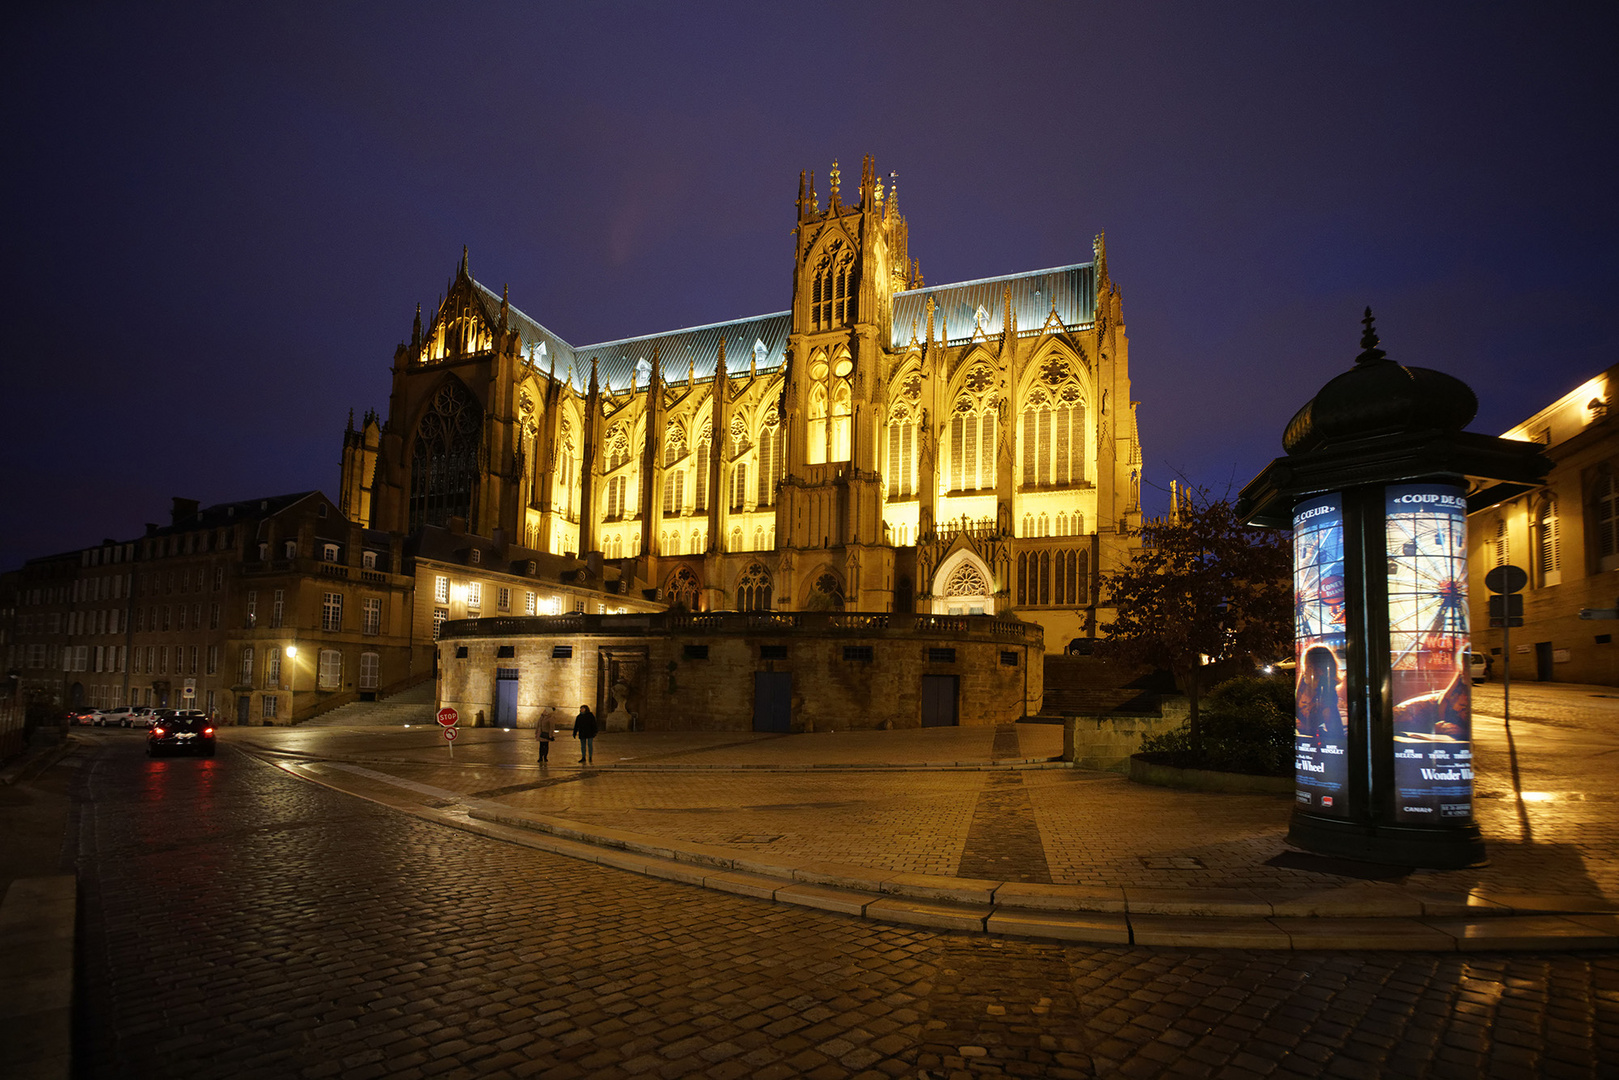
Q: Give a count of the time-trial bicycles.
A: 0